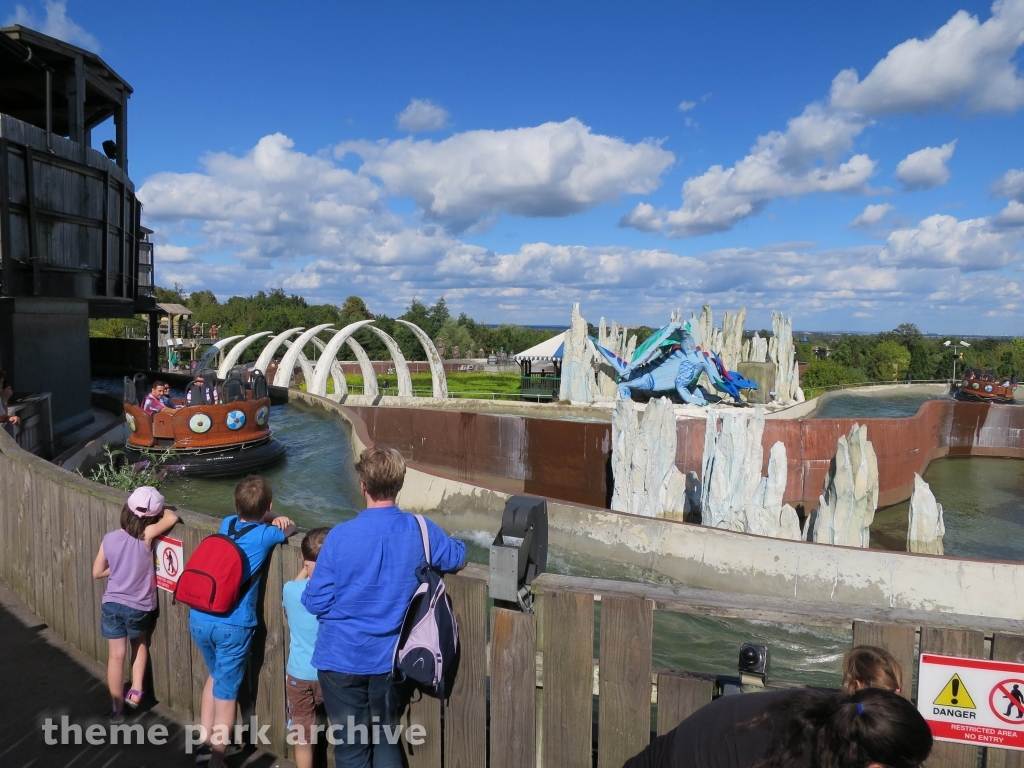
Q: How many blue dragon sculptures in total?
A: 1